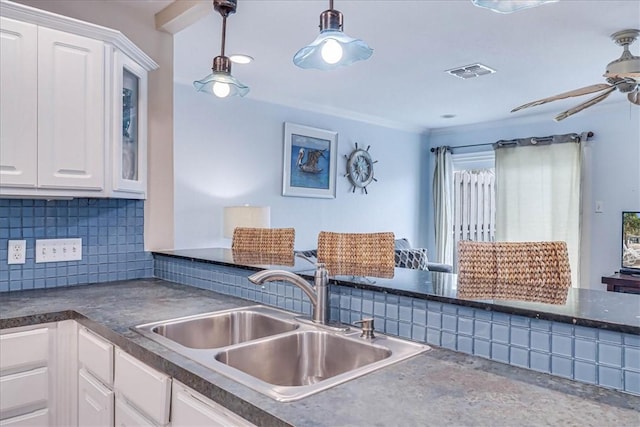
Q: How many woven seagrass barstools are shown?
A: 3